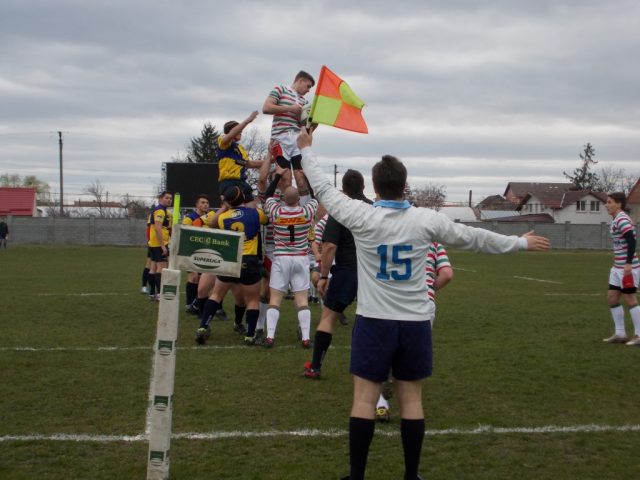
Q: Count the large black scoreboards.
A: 1